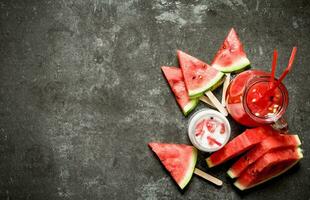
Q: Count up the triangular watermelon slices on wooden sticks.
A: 4